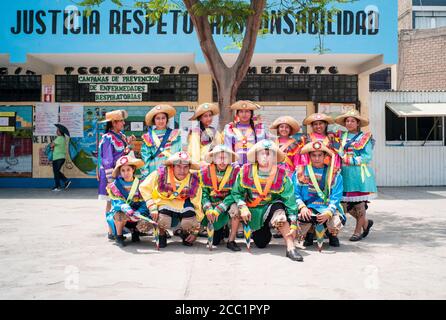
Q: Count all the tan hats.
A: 12